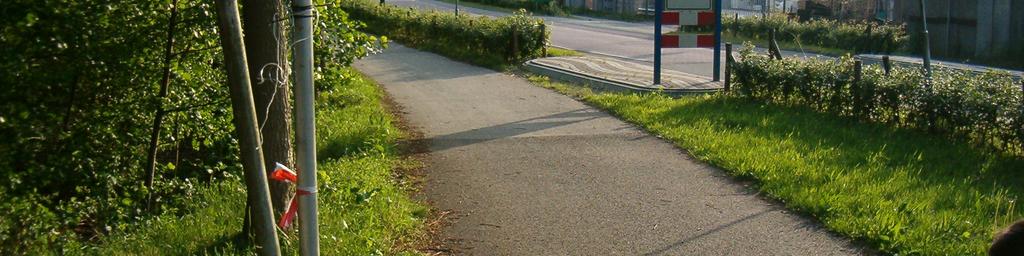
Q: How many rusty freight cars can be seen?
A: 0